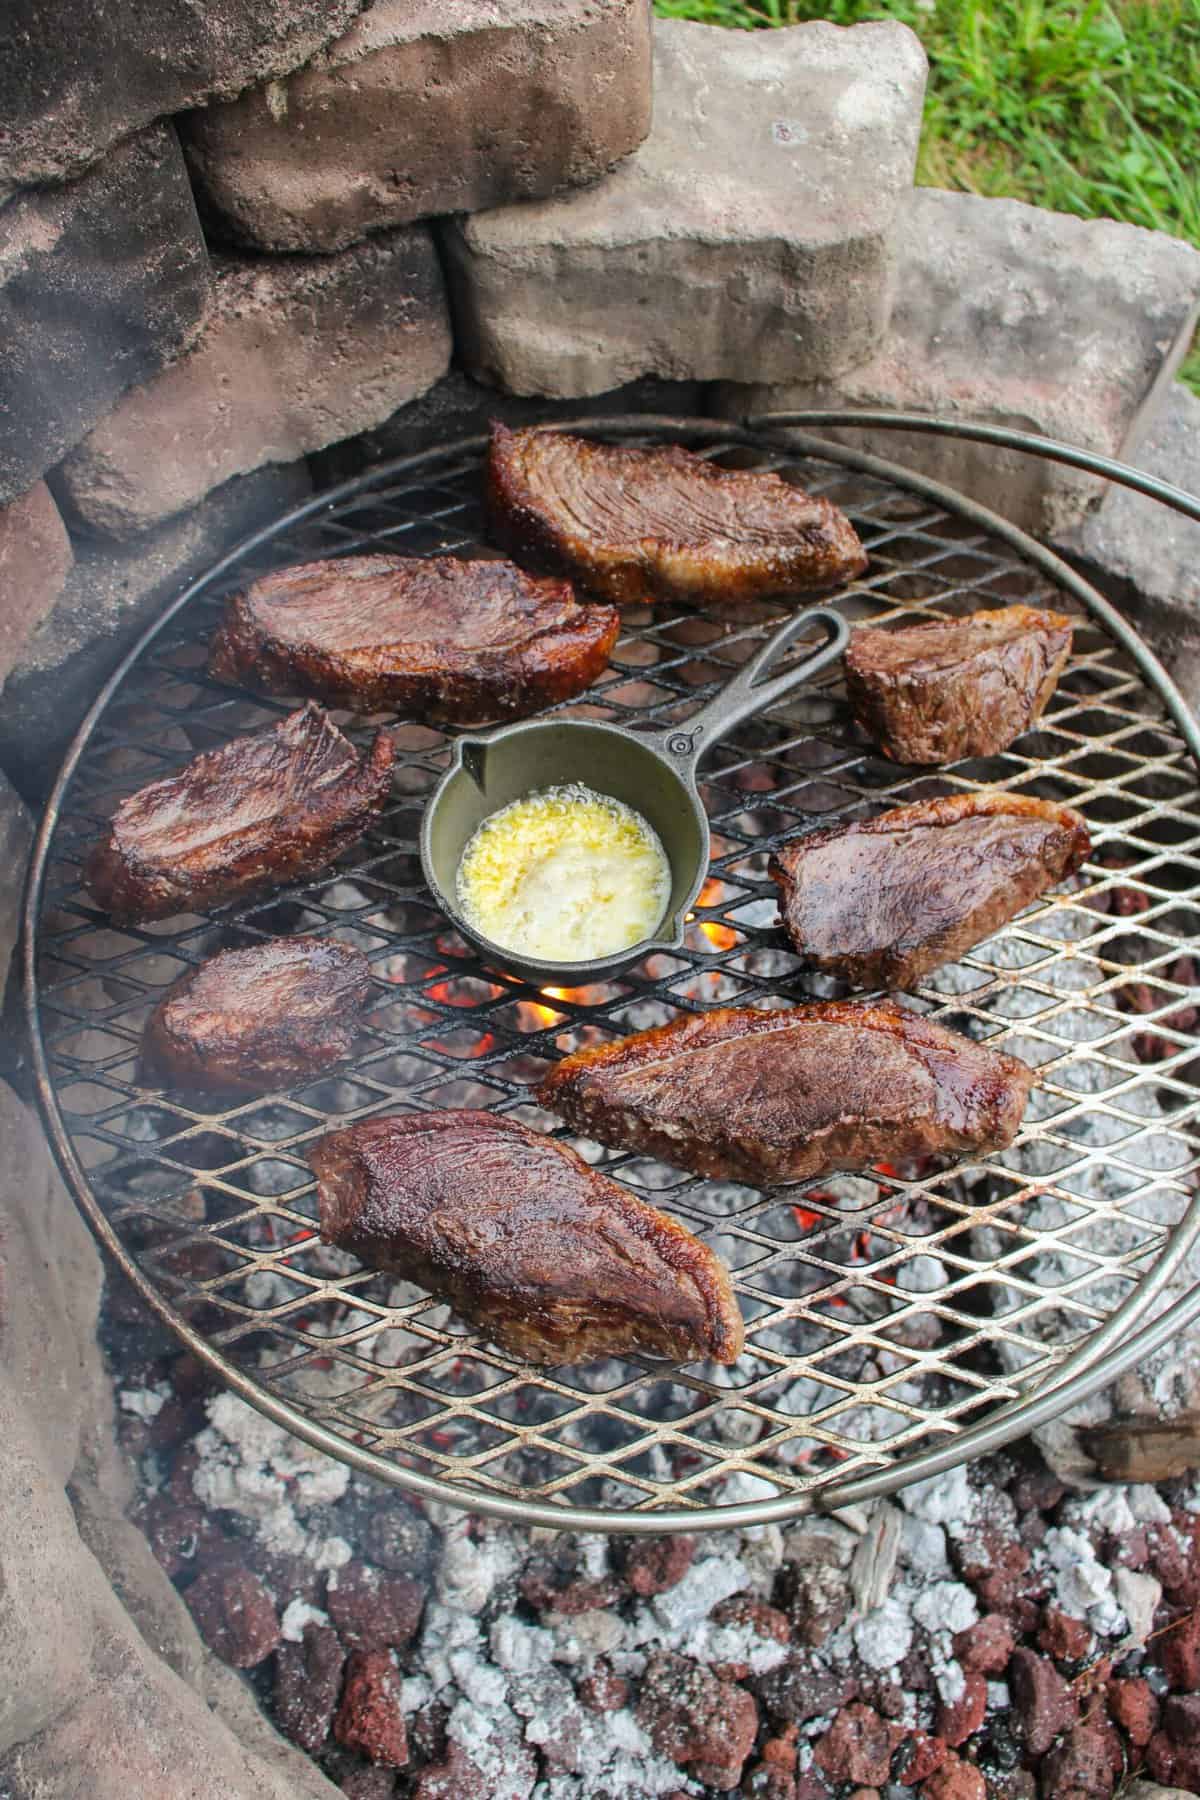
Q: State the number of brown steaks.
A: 8